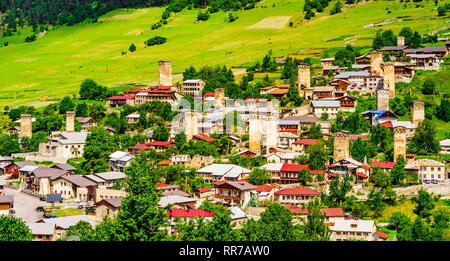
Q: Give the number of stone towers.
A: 15